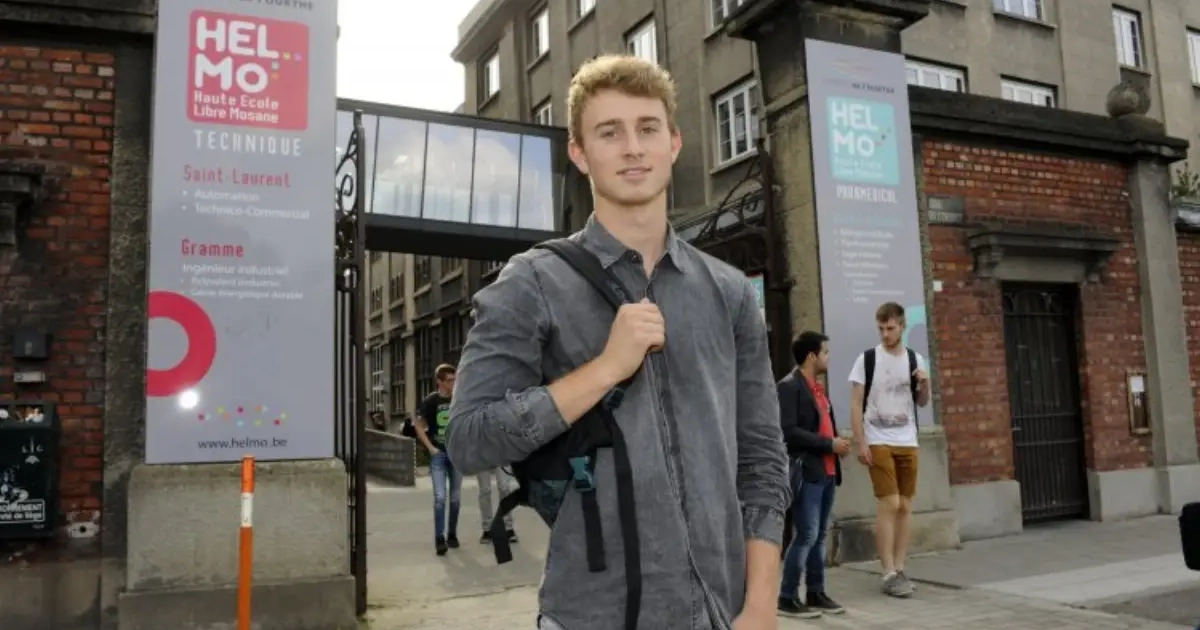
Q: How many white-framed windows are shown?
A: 12